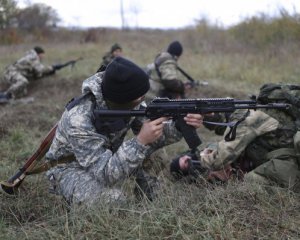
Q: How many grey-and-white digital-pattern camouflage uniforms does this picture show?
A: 1